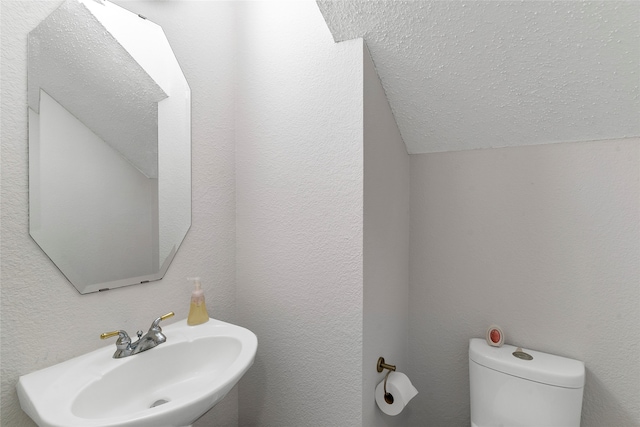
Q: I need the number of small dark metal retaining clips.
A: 3